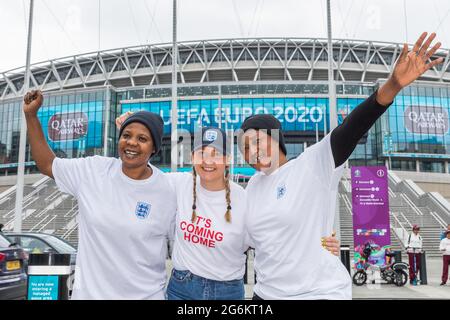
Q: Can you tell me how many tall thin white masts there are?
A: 3